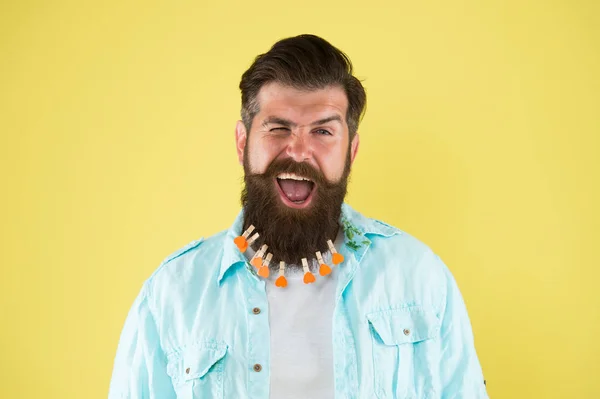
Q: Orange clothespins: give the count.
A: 8